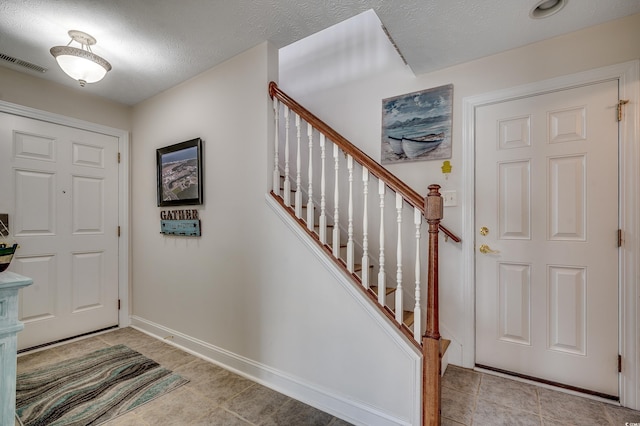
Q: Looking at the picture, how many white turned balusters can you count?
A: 11